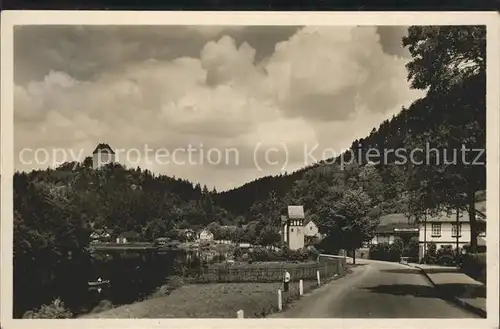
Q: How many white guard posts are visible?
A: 4